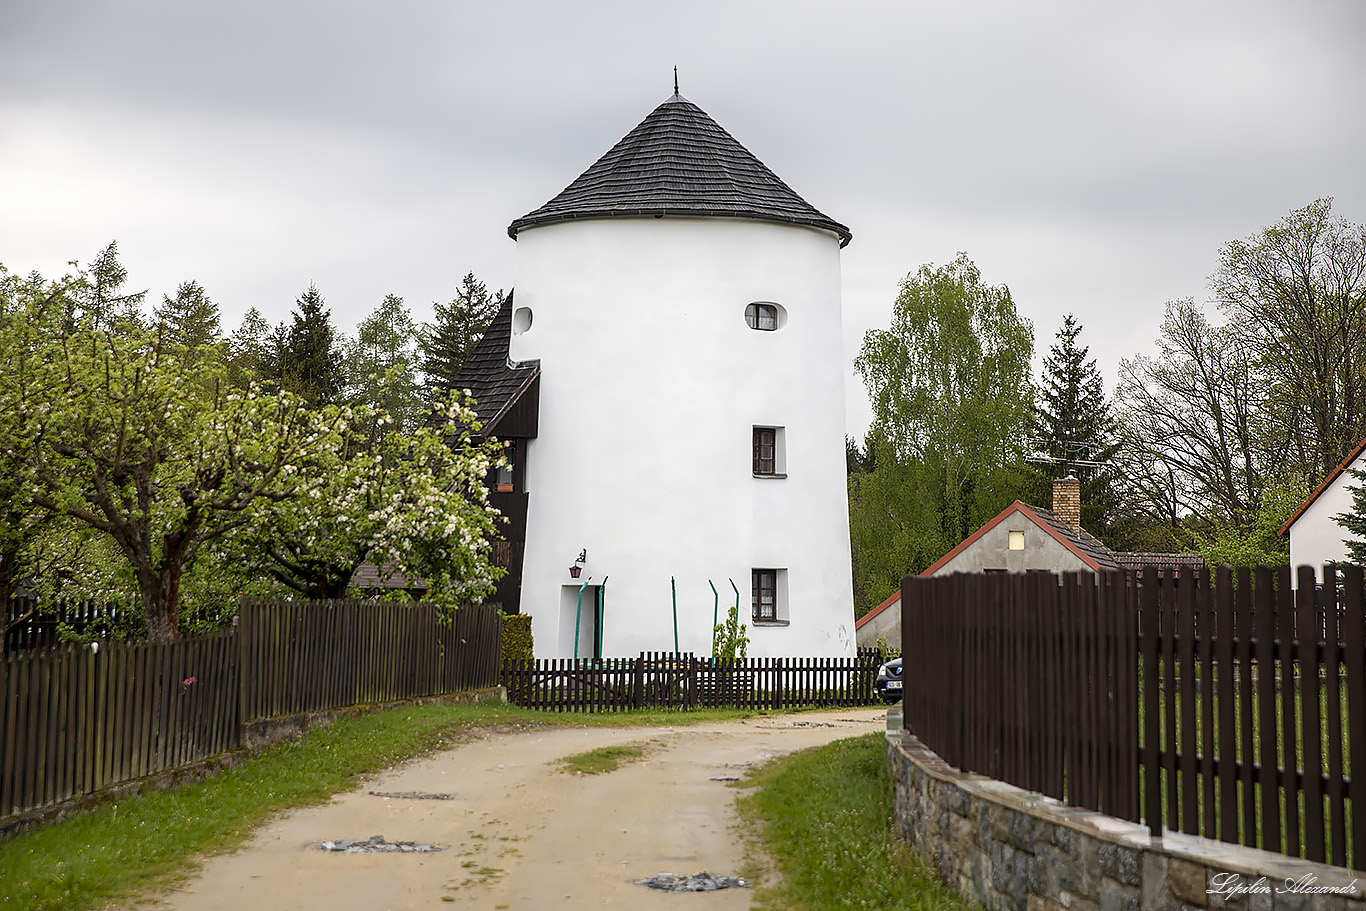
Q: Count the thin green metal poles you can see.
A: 5